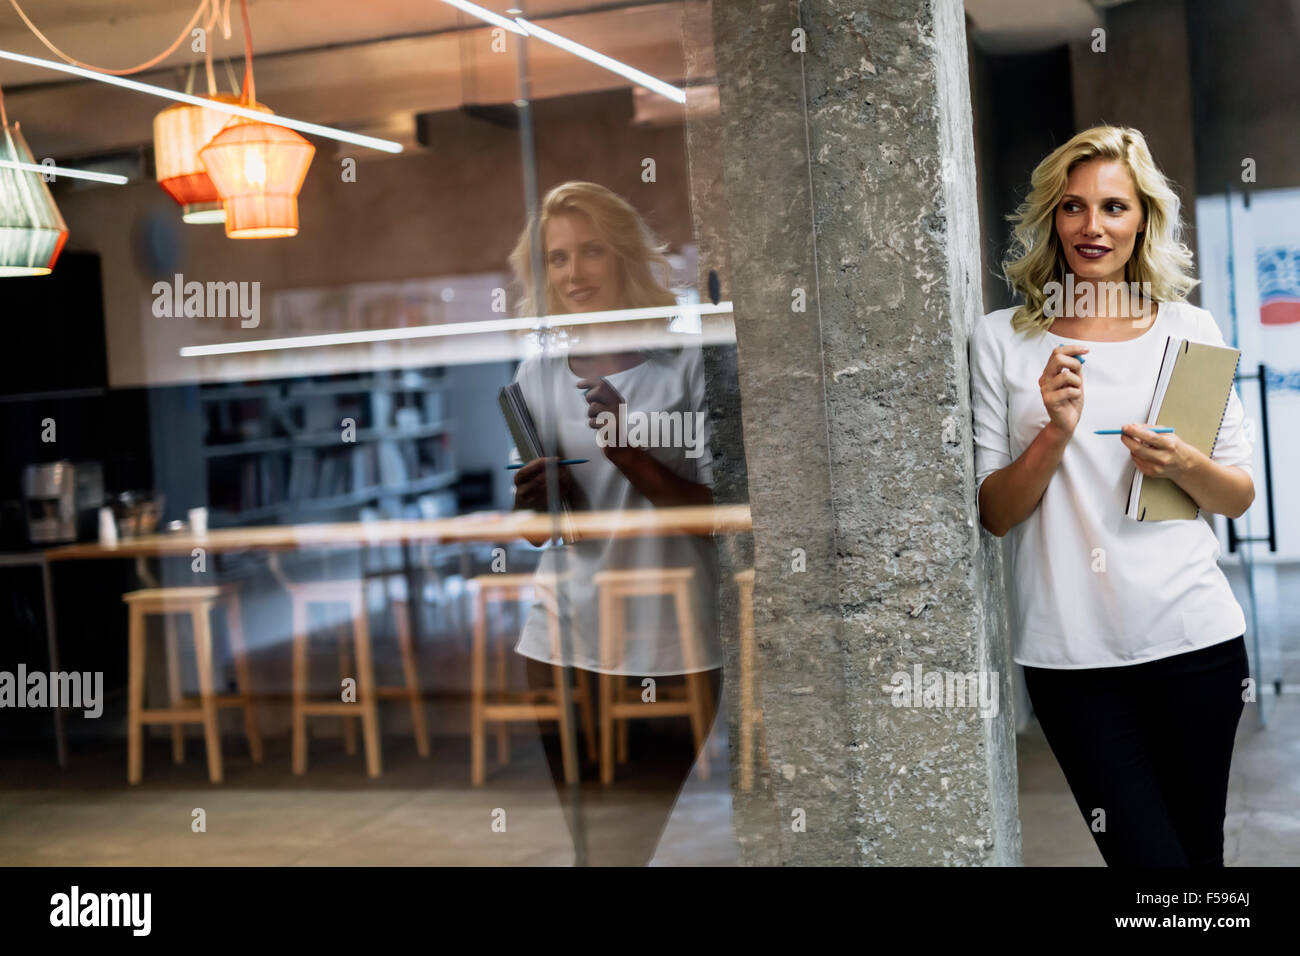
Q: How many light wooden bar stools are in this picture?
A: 5